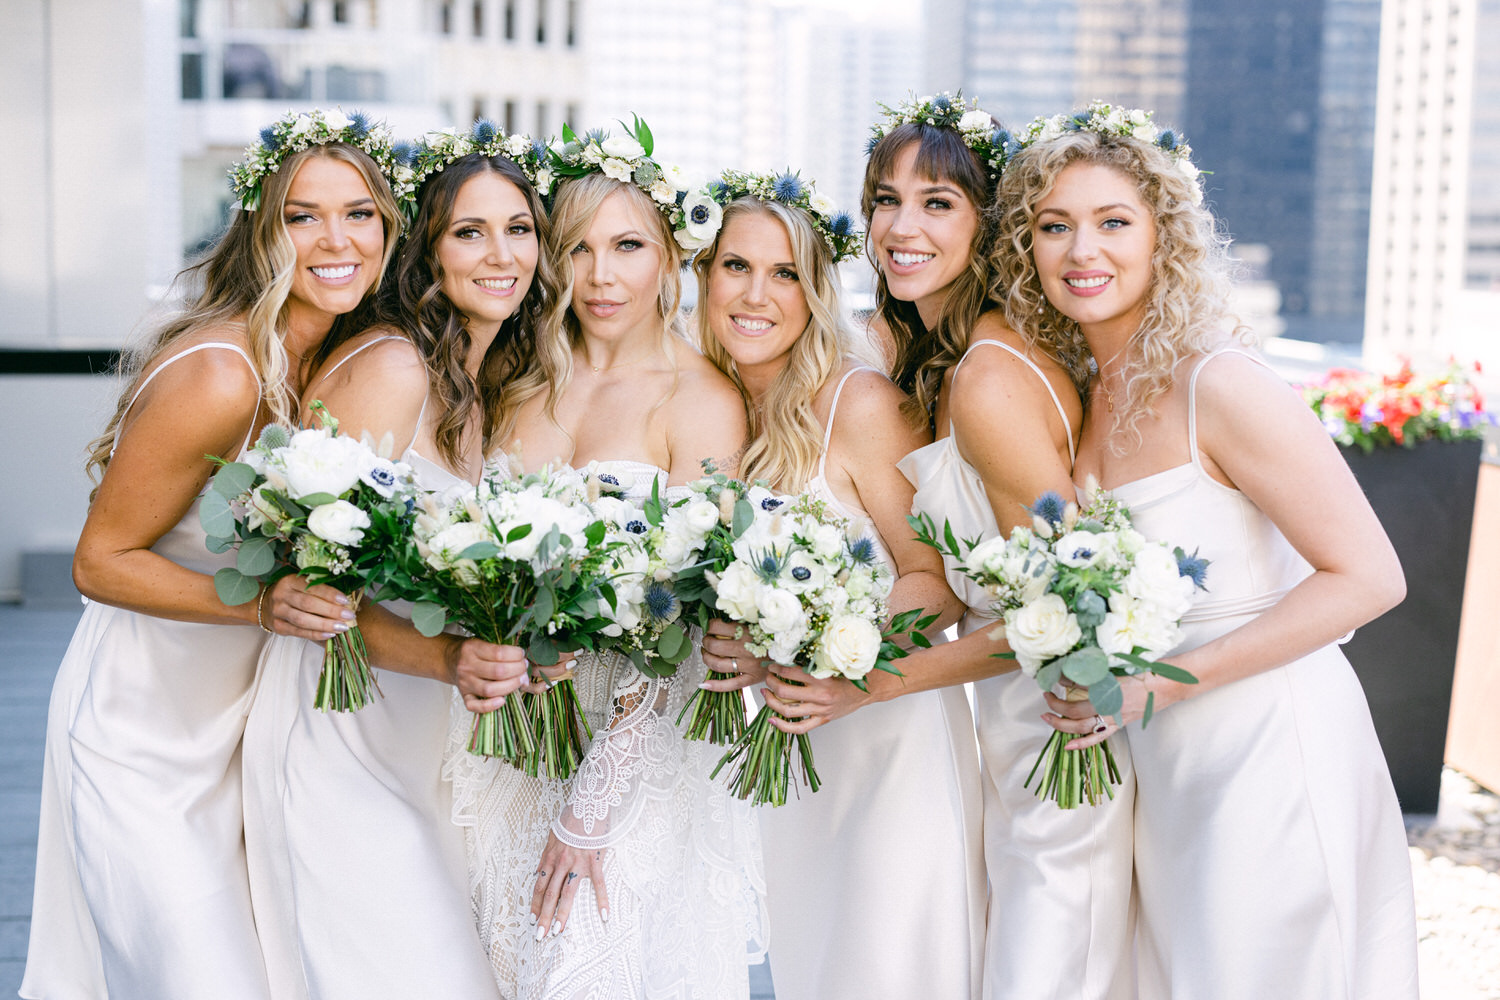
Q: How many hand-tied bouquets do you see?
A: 6